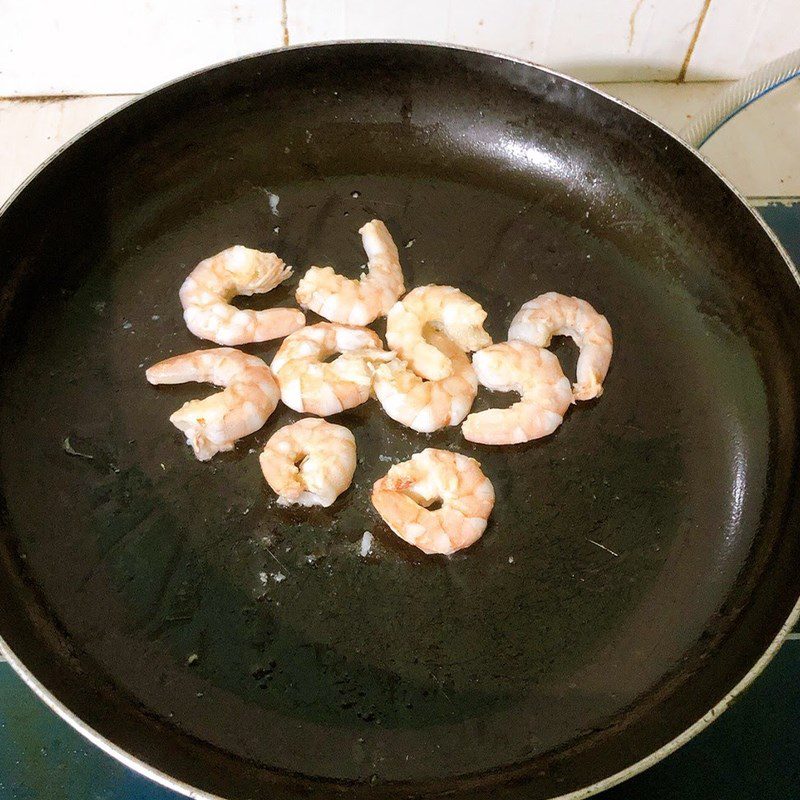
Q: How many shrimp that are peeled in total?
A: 10